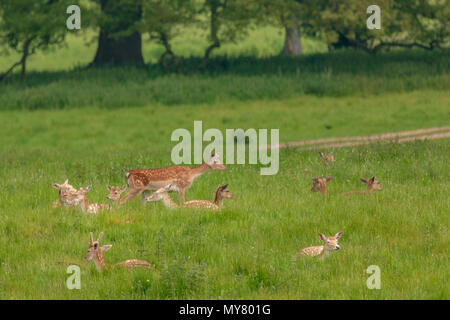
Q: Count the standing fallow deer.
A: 1